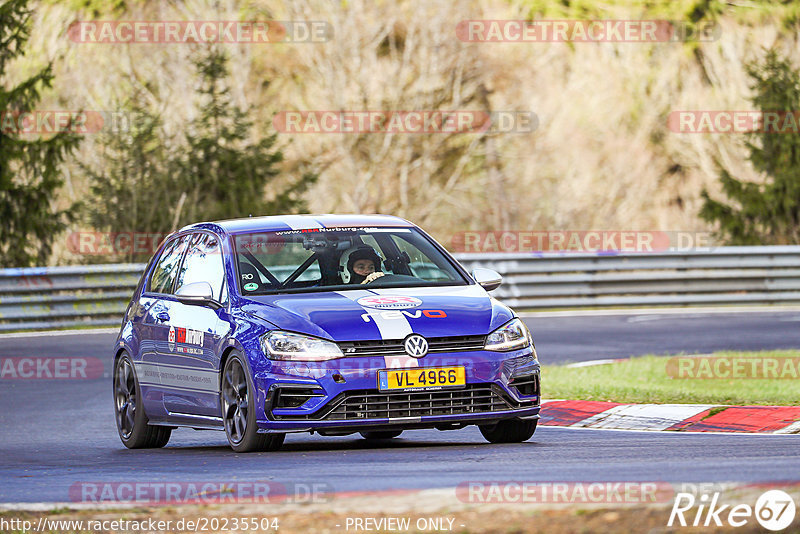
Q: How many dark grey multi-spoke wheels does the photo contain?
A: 2